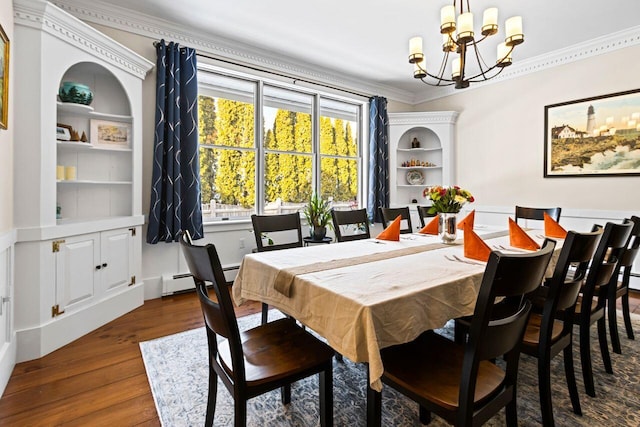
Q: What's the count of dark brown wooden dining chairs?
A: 10